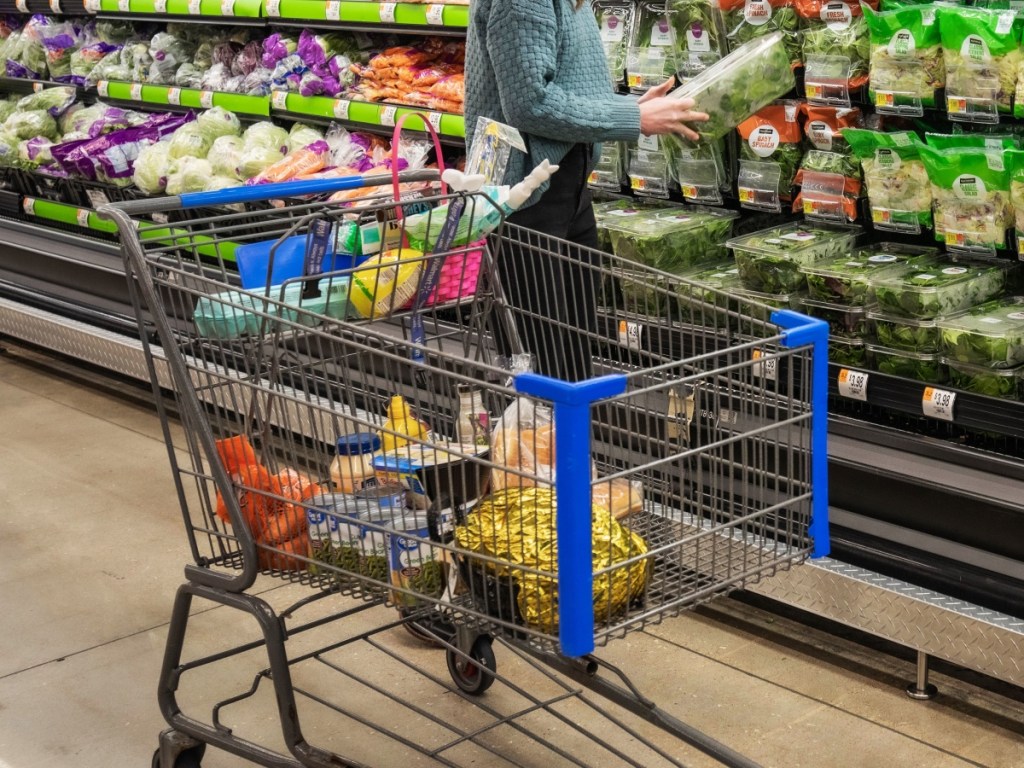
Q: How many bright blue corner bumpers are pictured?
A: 2